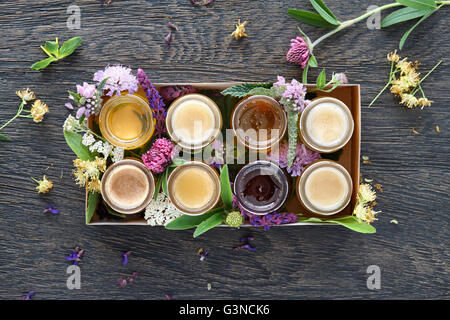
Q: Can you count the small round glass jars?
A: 8